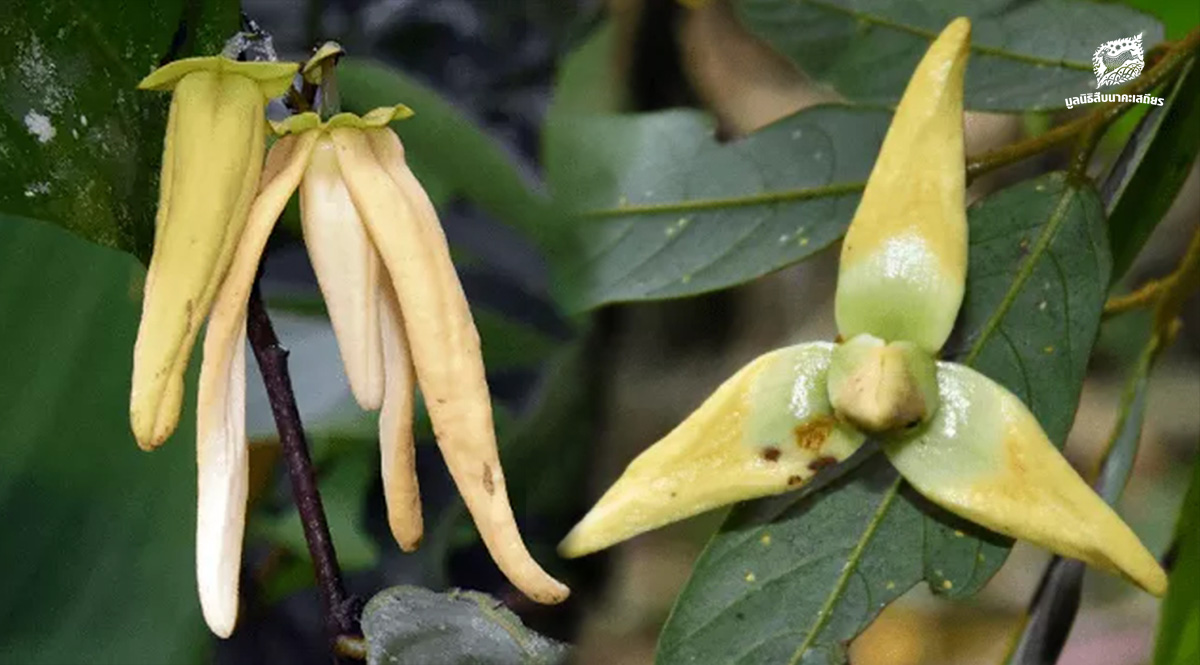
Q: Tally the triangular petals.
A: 3